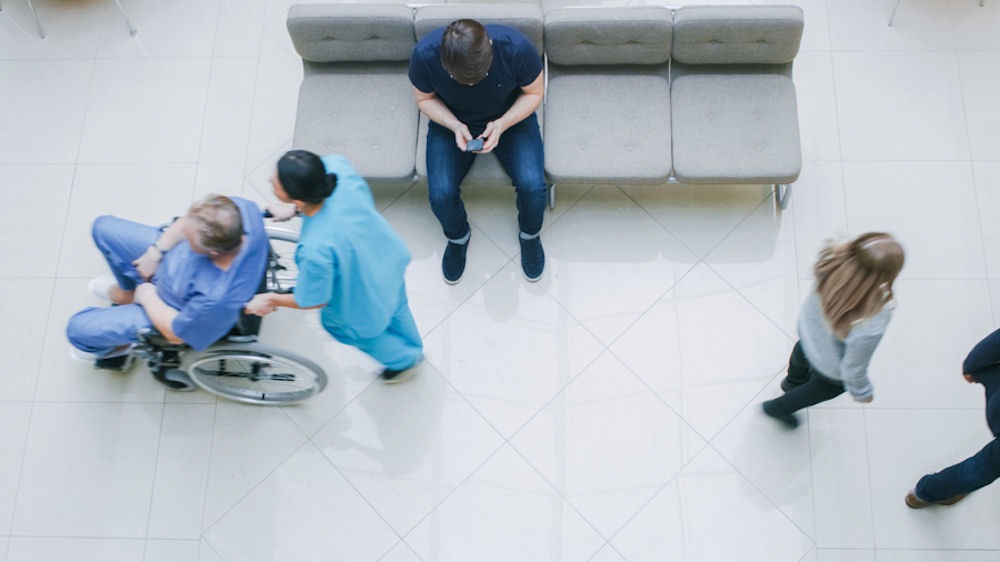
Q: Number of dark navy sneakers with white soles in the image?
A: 2